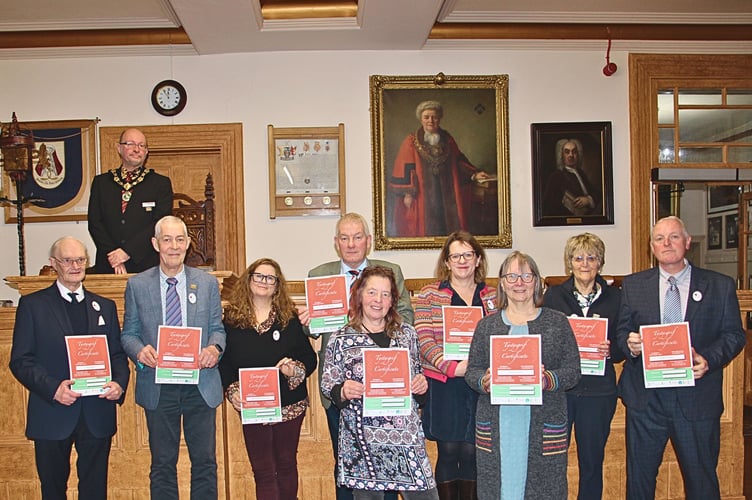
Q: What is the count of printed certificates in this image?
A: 9